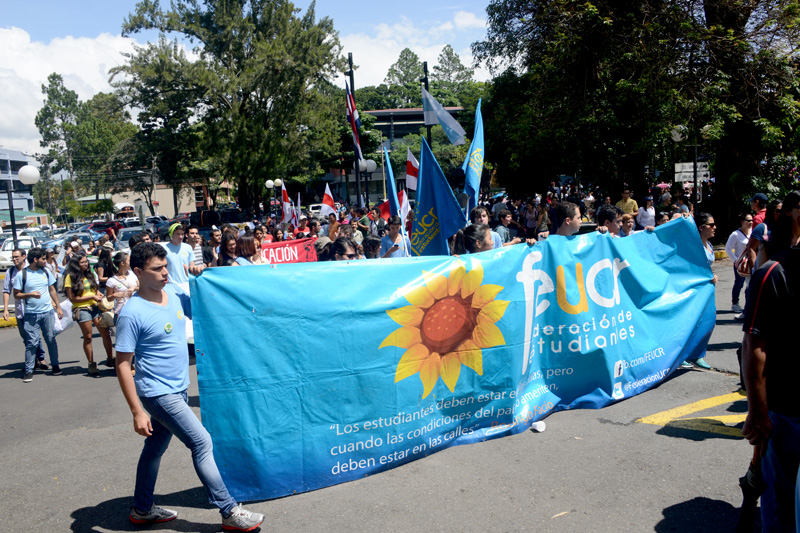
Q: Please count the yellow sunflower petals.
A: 13